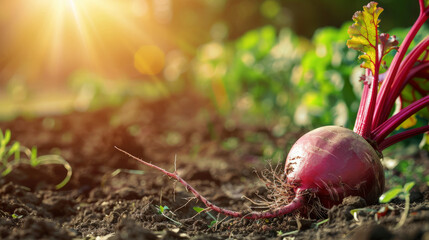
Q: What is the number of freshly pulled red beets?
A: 1